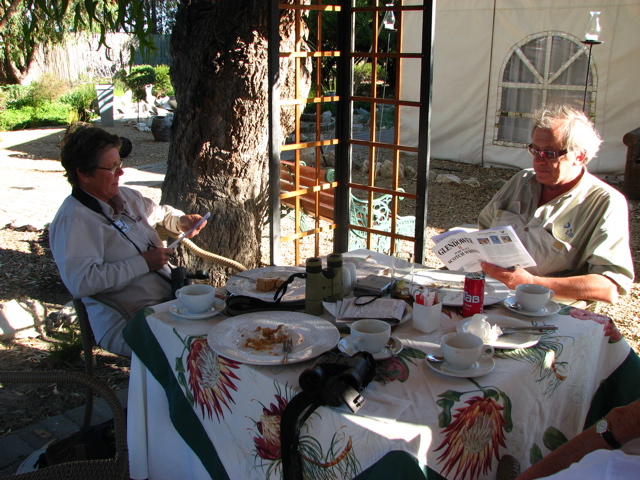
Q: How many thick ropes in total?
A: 1